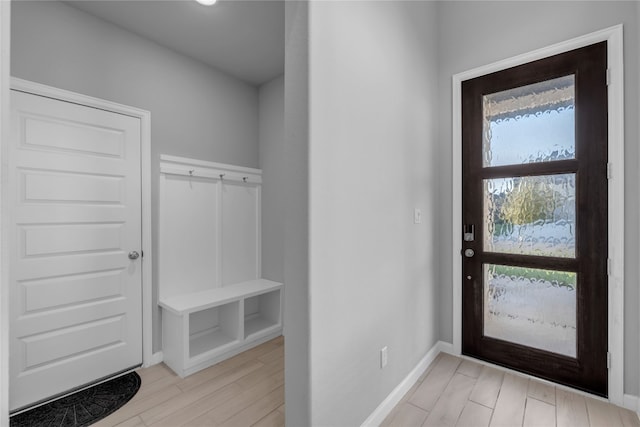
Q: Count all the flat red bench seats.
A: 0